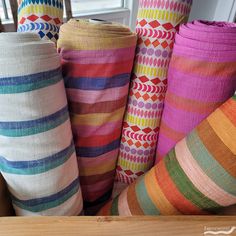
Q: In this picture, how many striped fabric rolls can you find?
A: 4